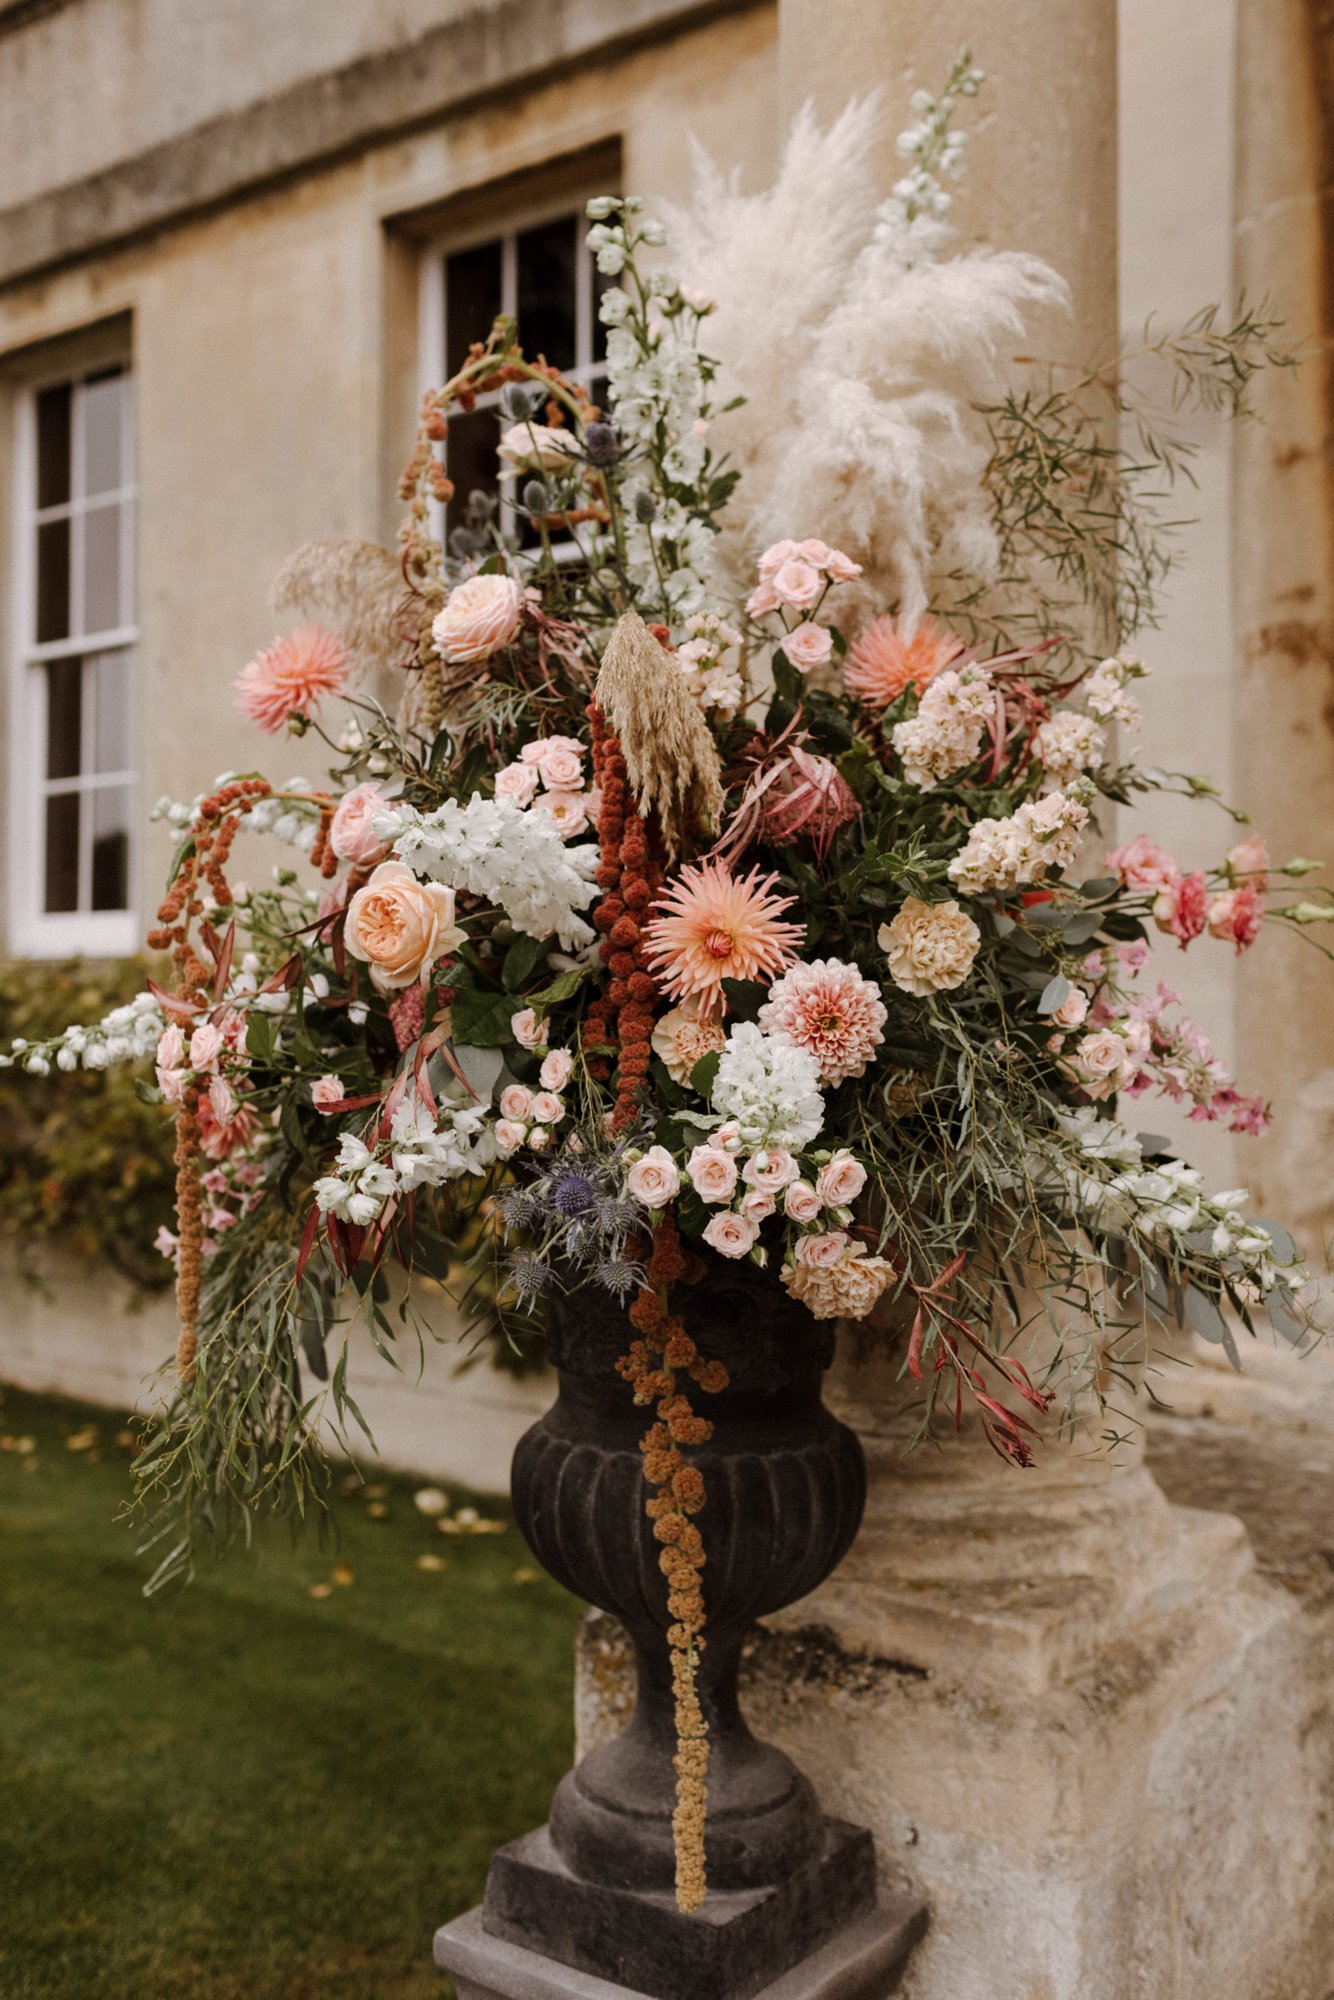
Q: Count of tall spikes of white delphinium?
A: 2